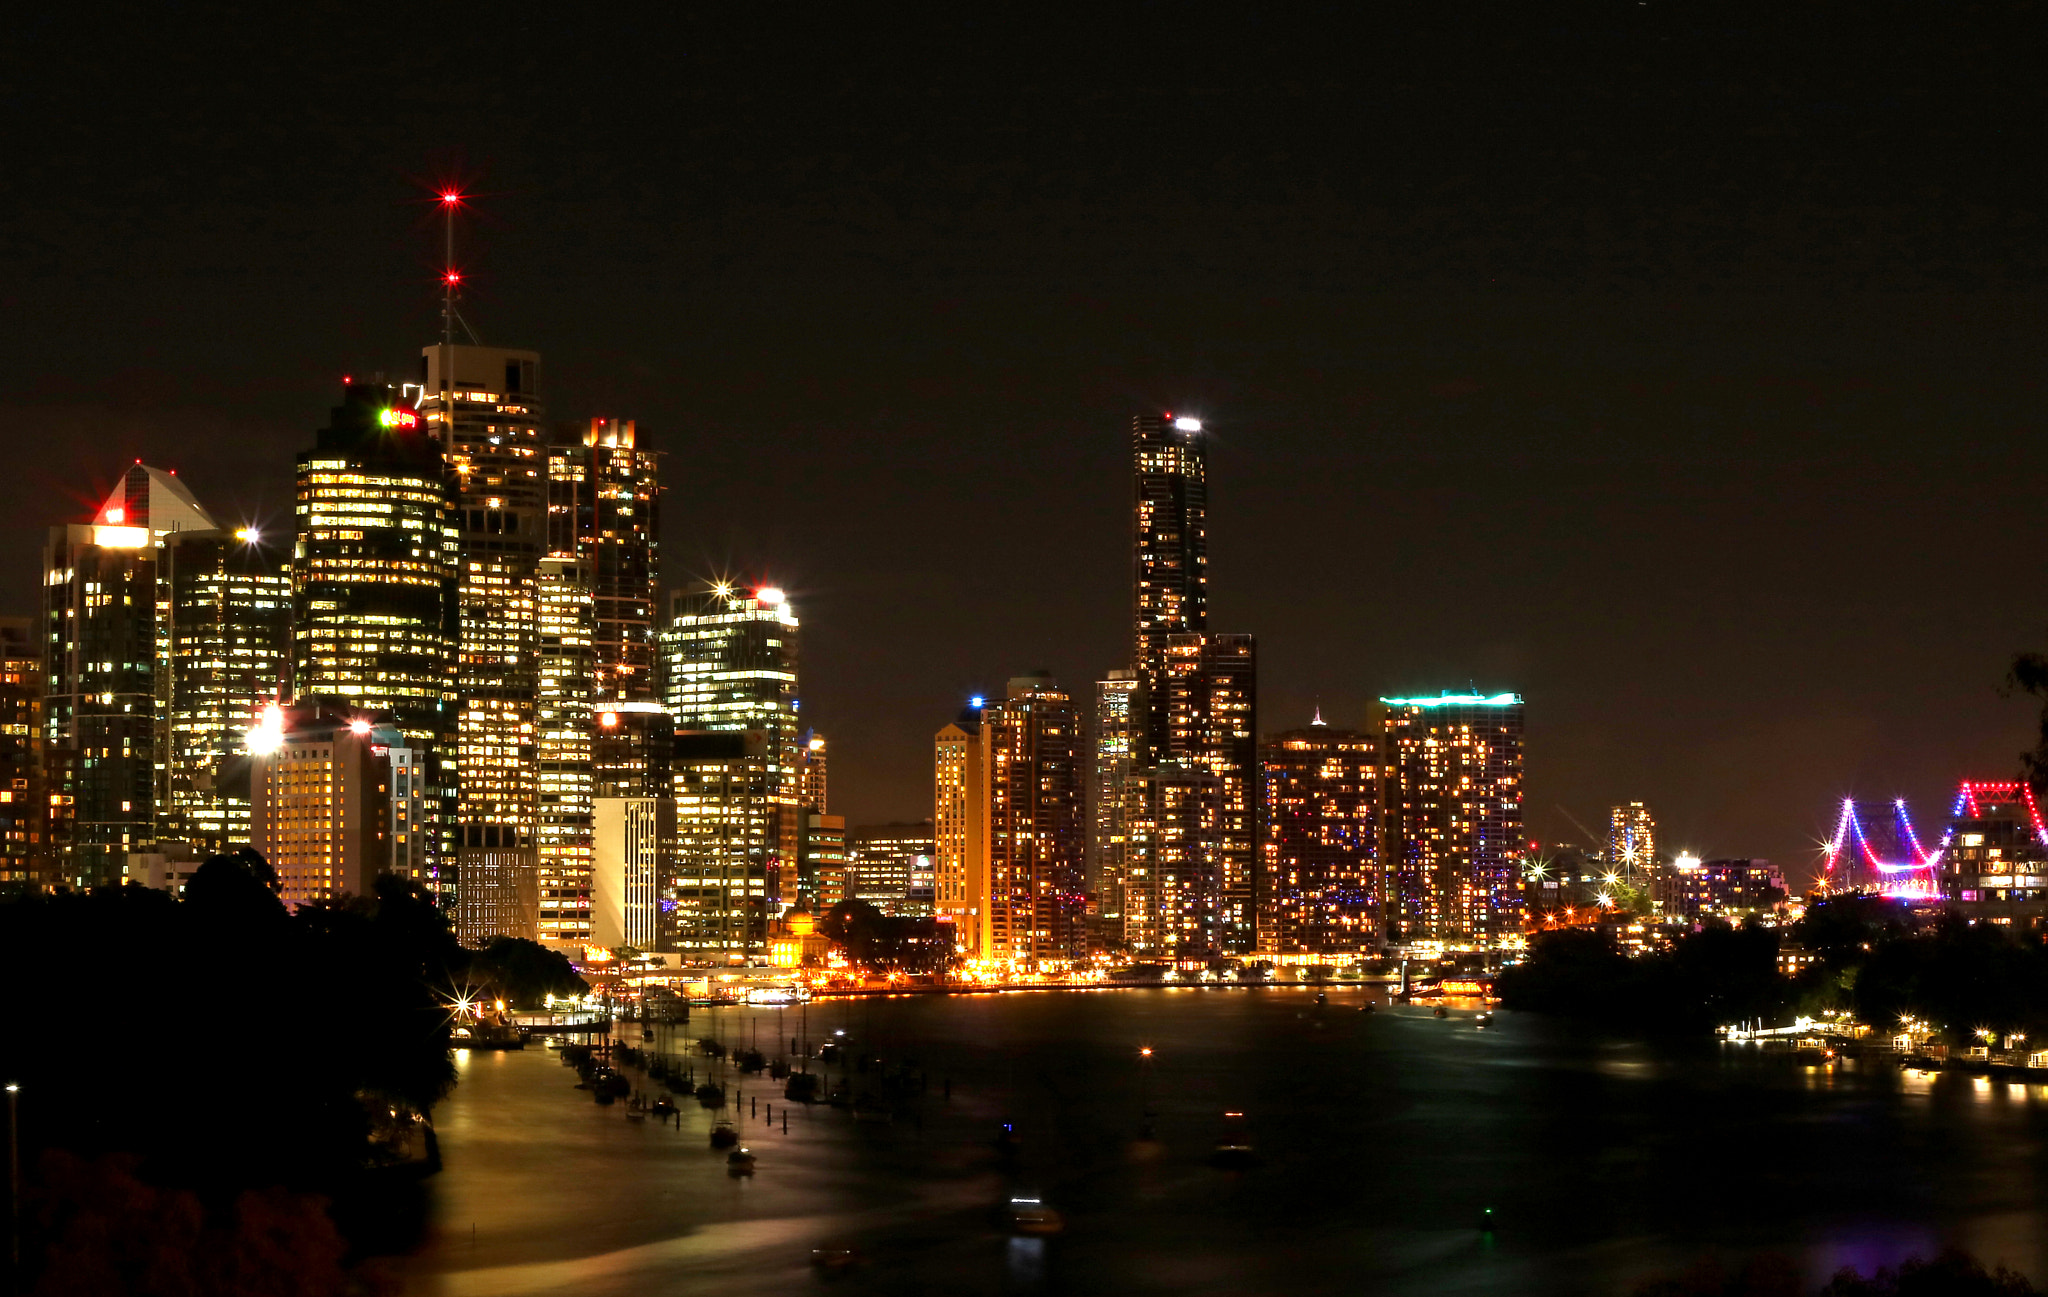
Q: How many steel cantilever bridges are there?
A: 1